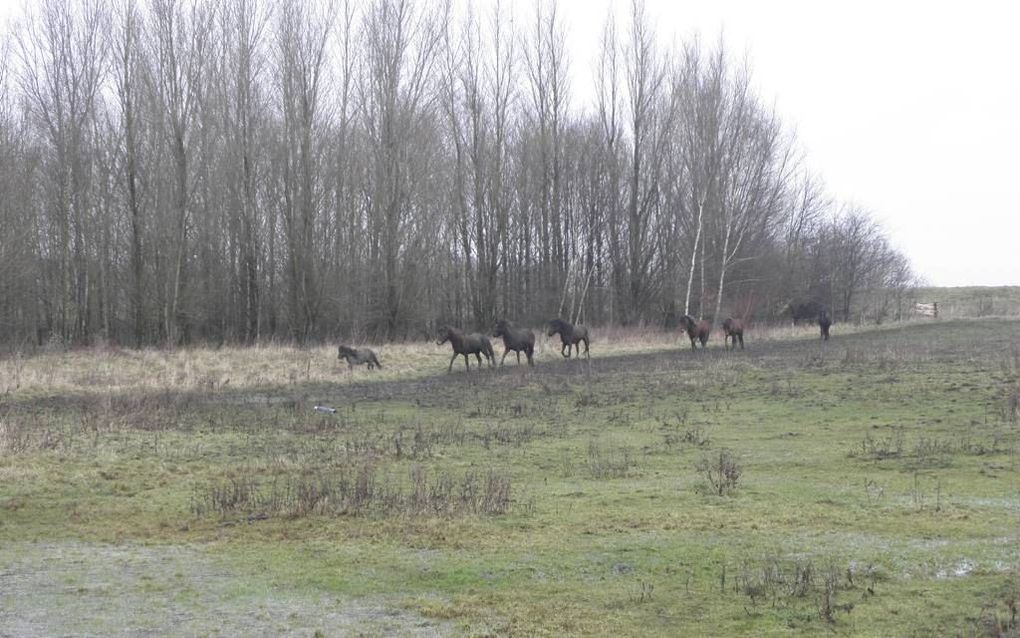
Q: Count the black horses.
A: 5